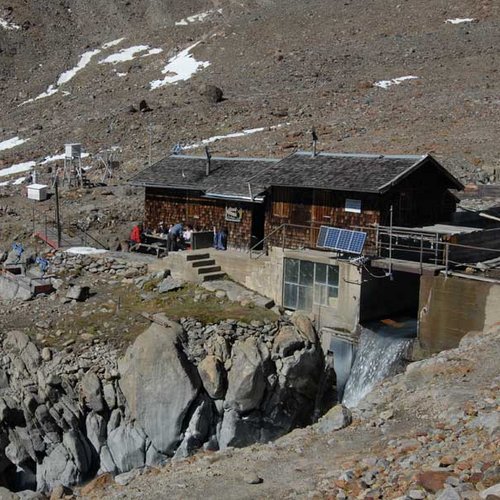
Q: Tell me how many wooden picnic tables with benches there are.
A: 1